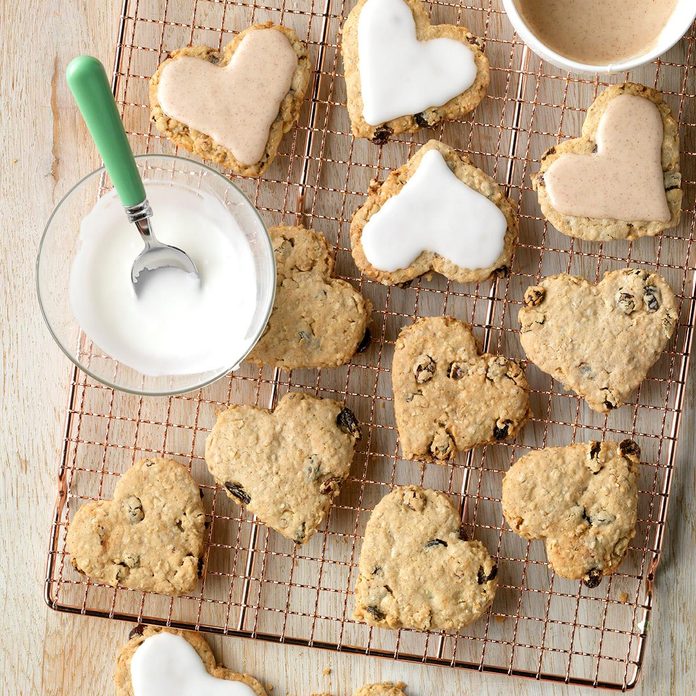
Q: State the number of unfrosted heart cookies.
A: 7